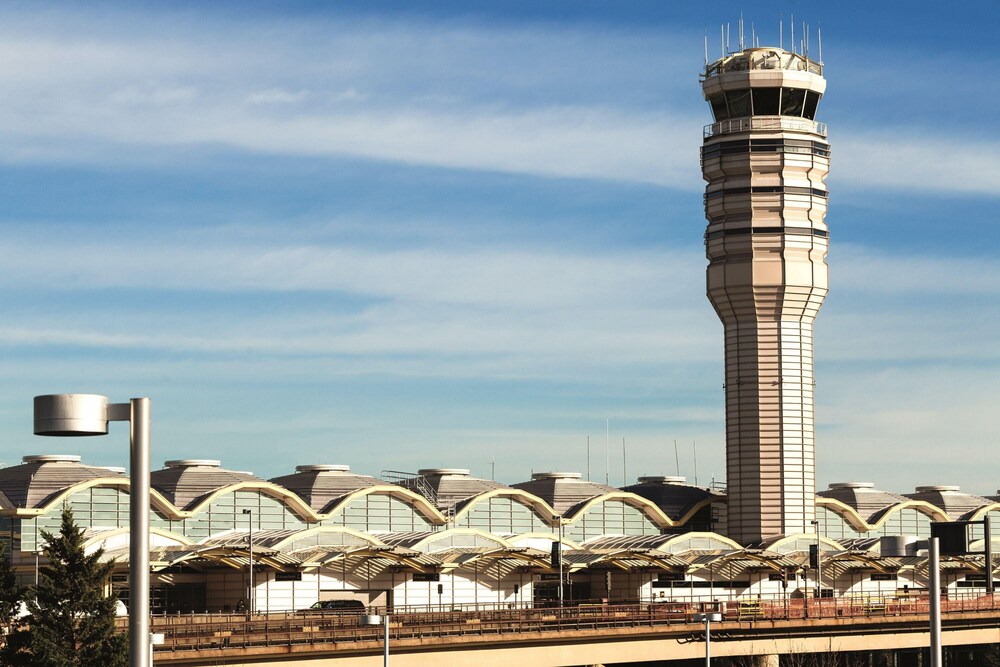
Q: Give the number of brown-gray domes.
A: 8